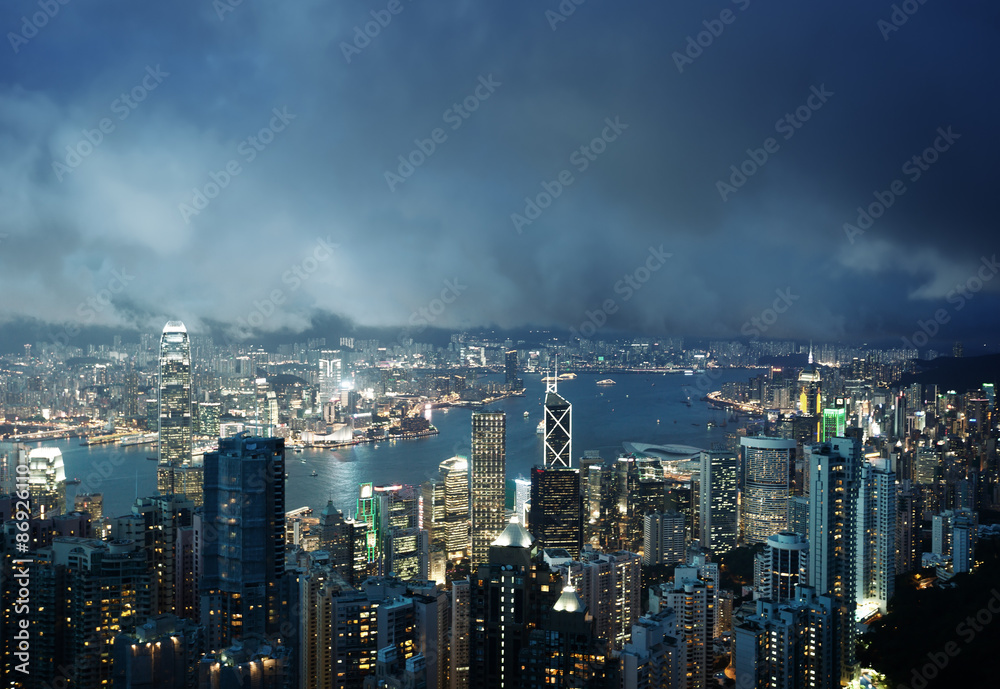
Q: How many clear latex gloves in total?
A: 0